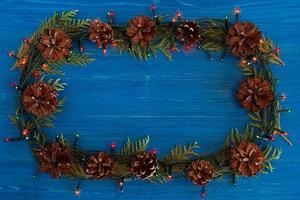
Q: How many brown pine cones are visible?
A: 12